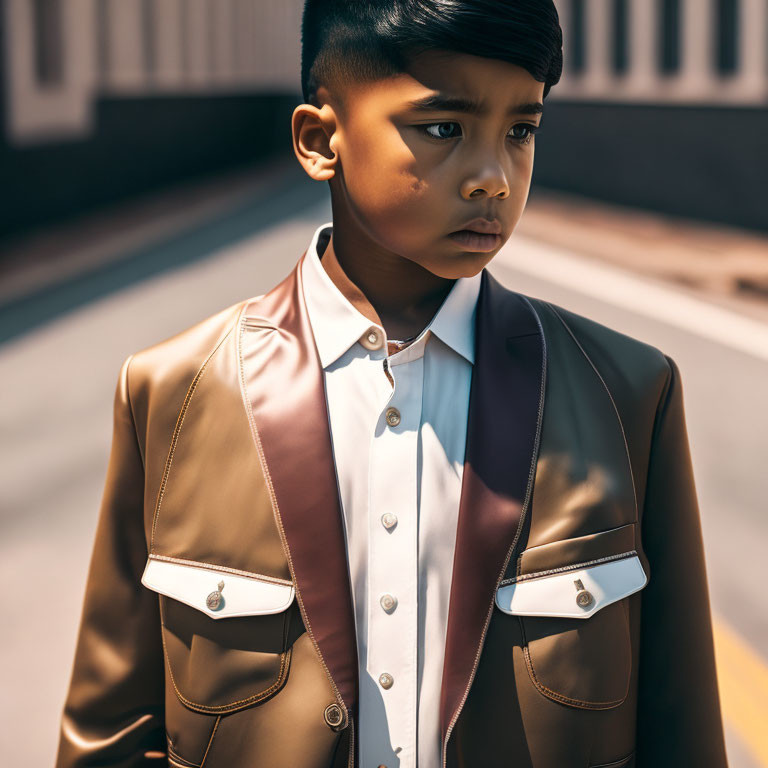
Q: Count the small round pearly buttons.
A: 5